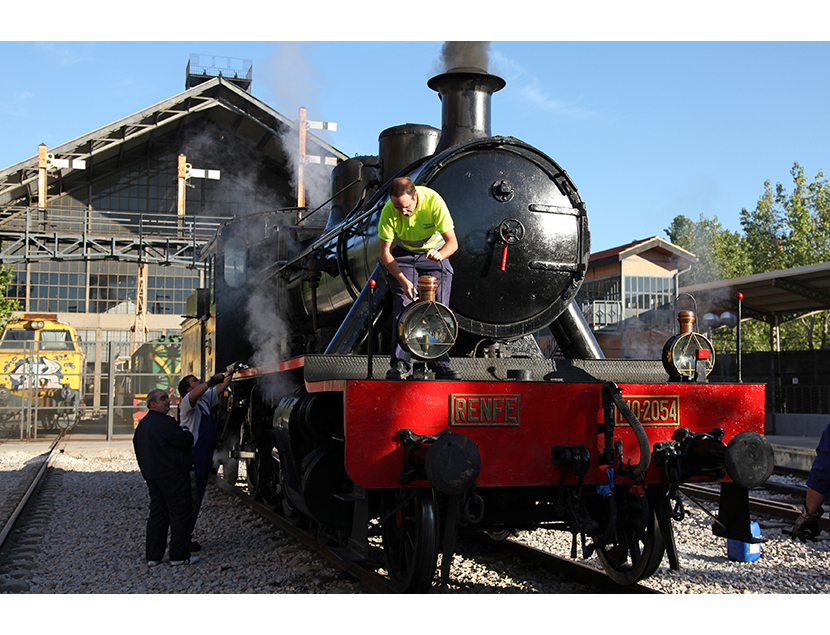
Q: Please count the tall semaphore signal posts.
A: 3